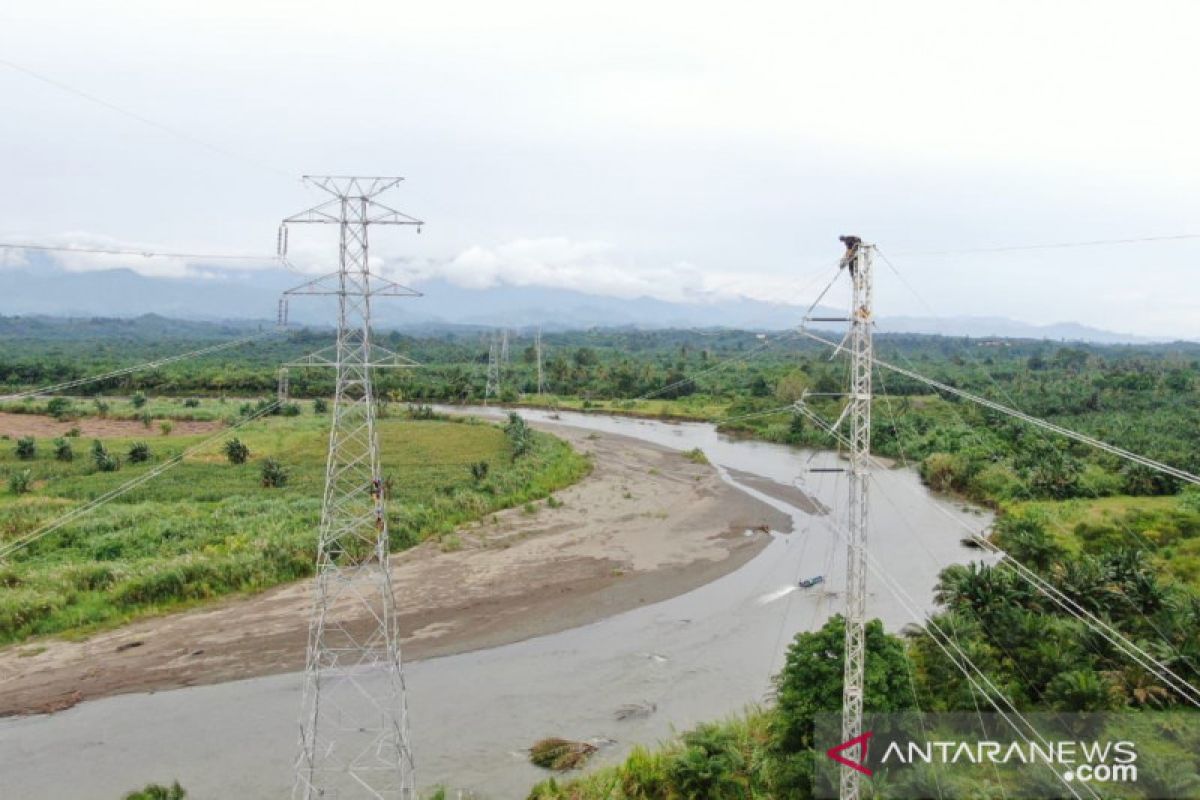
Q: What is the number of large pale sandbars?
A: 1